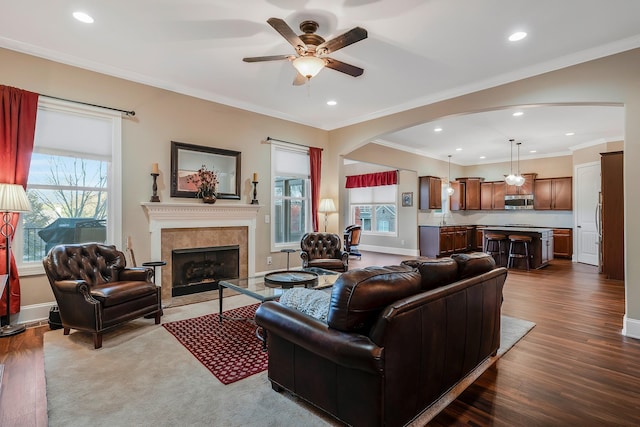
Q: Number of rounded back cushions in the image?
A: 3